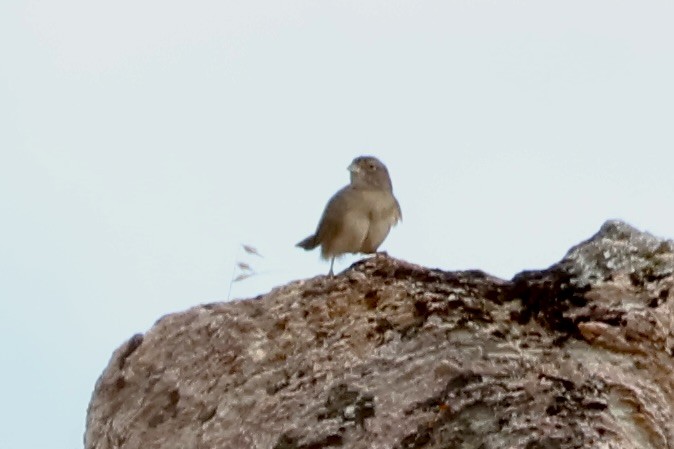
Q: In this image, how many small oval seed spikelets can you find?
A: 3